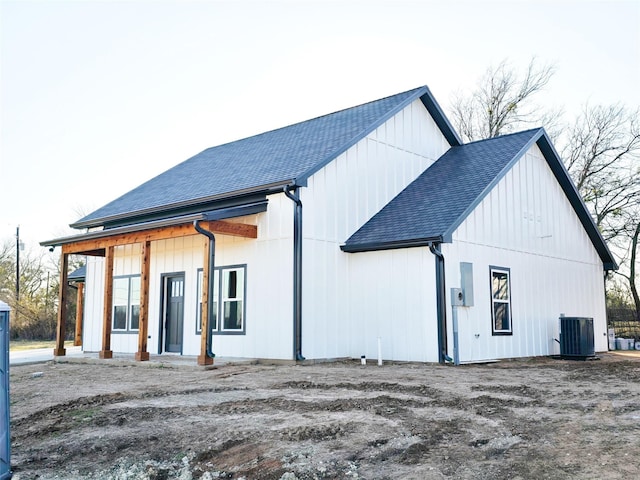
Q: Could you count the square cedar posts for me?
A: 5